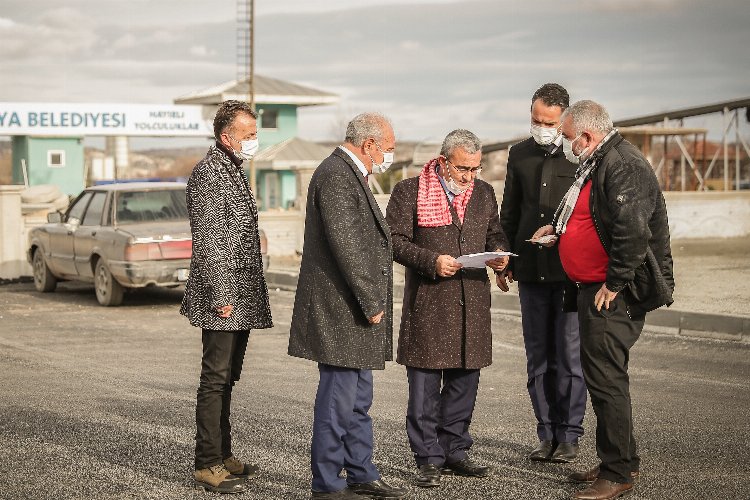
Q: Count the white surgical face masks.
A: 5